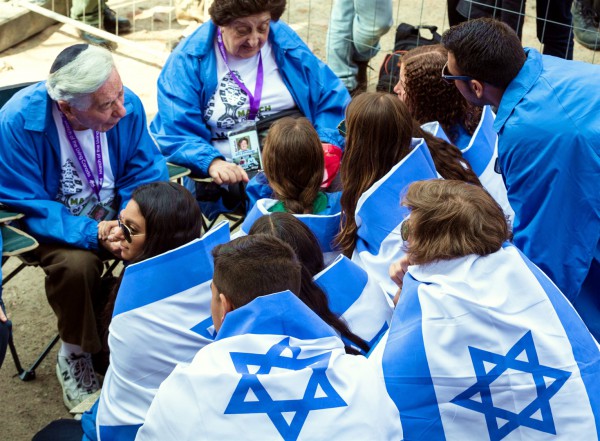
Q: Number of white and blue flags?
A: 7